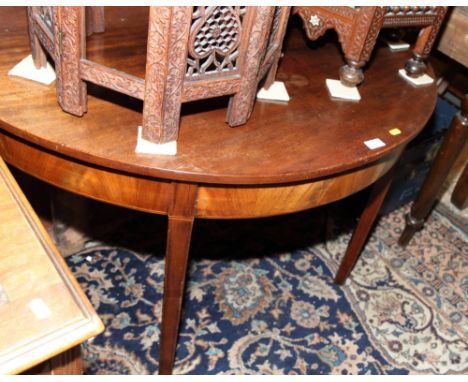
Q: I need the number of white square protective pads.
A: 6